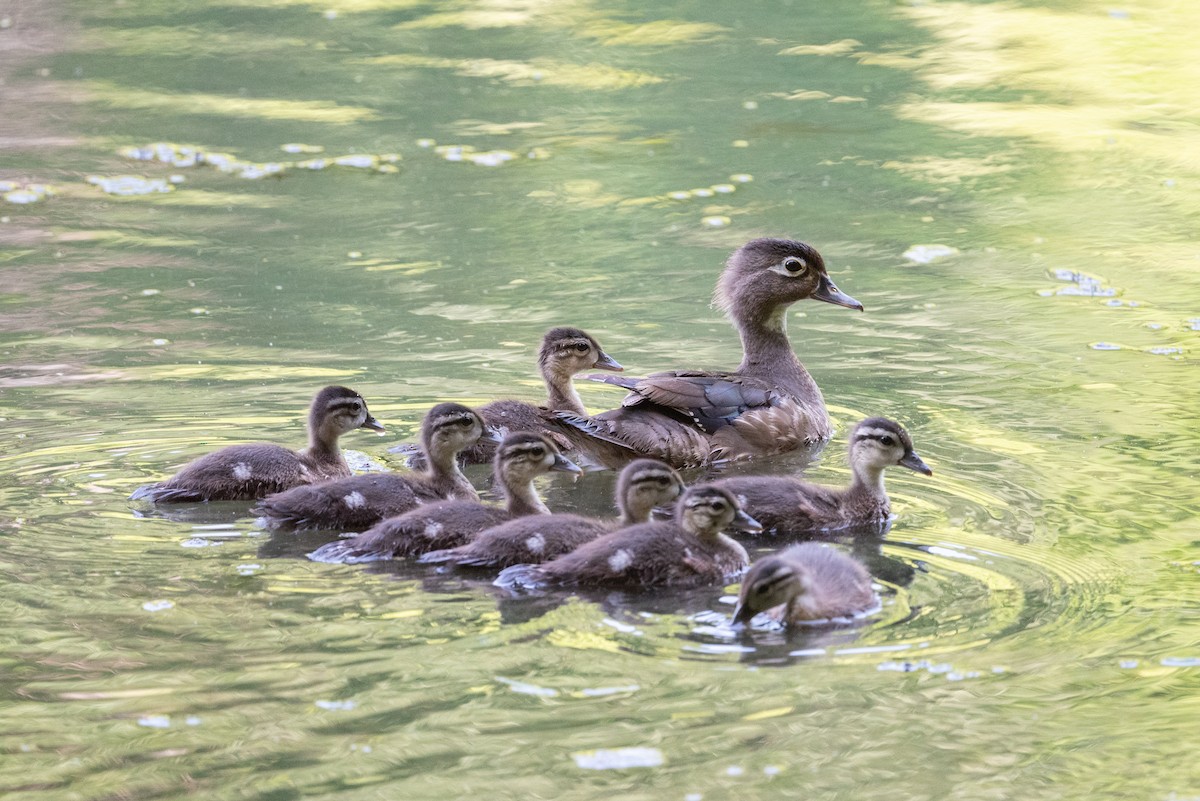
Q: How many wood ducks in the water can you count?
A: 9